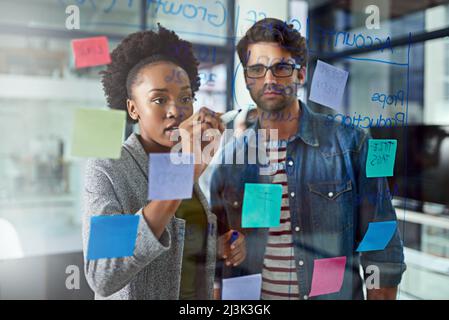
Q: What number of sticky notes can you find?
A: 10